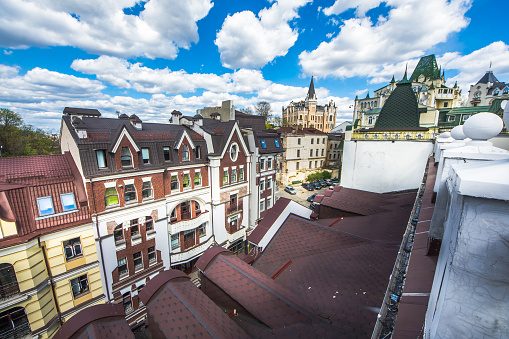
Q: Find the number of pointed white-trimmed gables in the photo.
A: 3